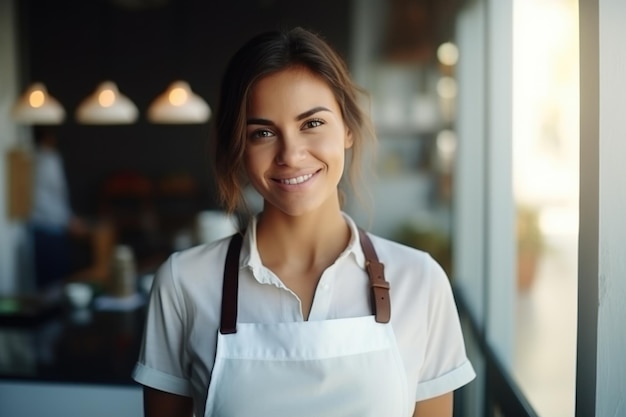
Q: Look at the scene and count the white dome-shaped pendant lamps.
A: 3